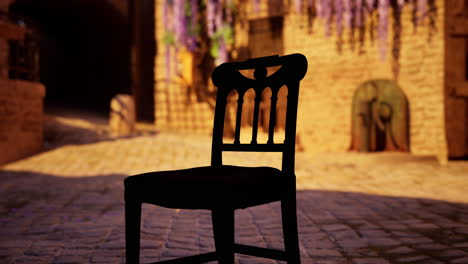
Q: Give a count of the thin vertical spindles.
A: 3